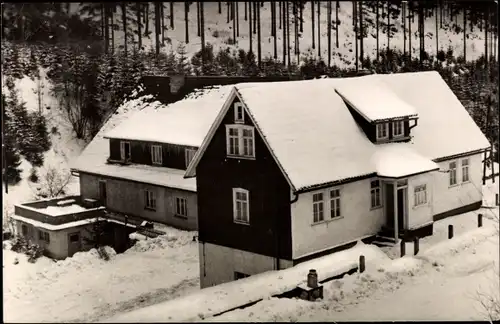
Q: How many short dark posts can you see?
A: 5